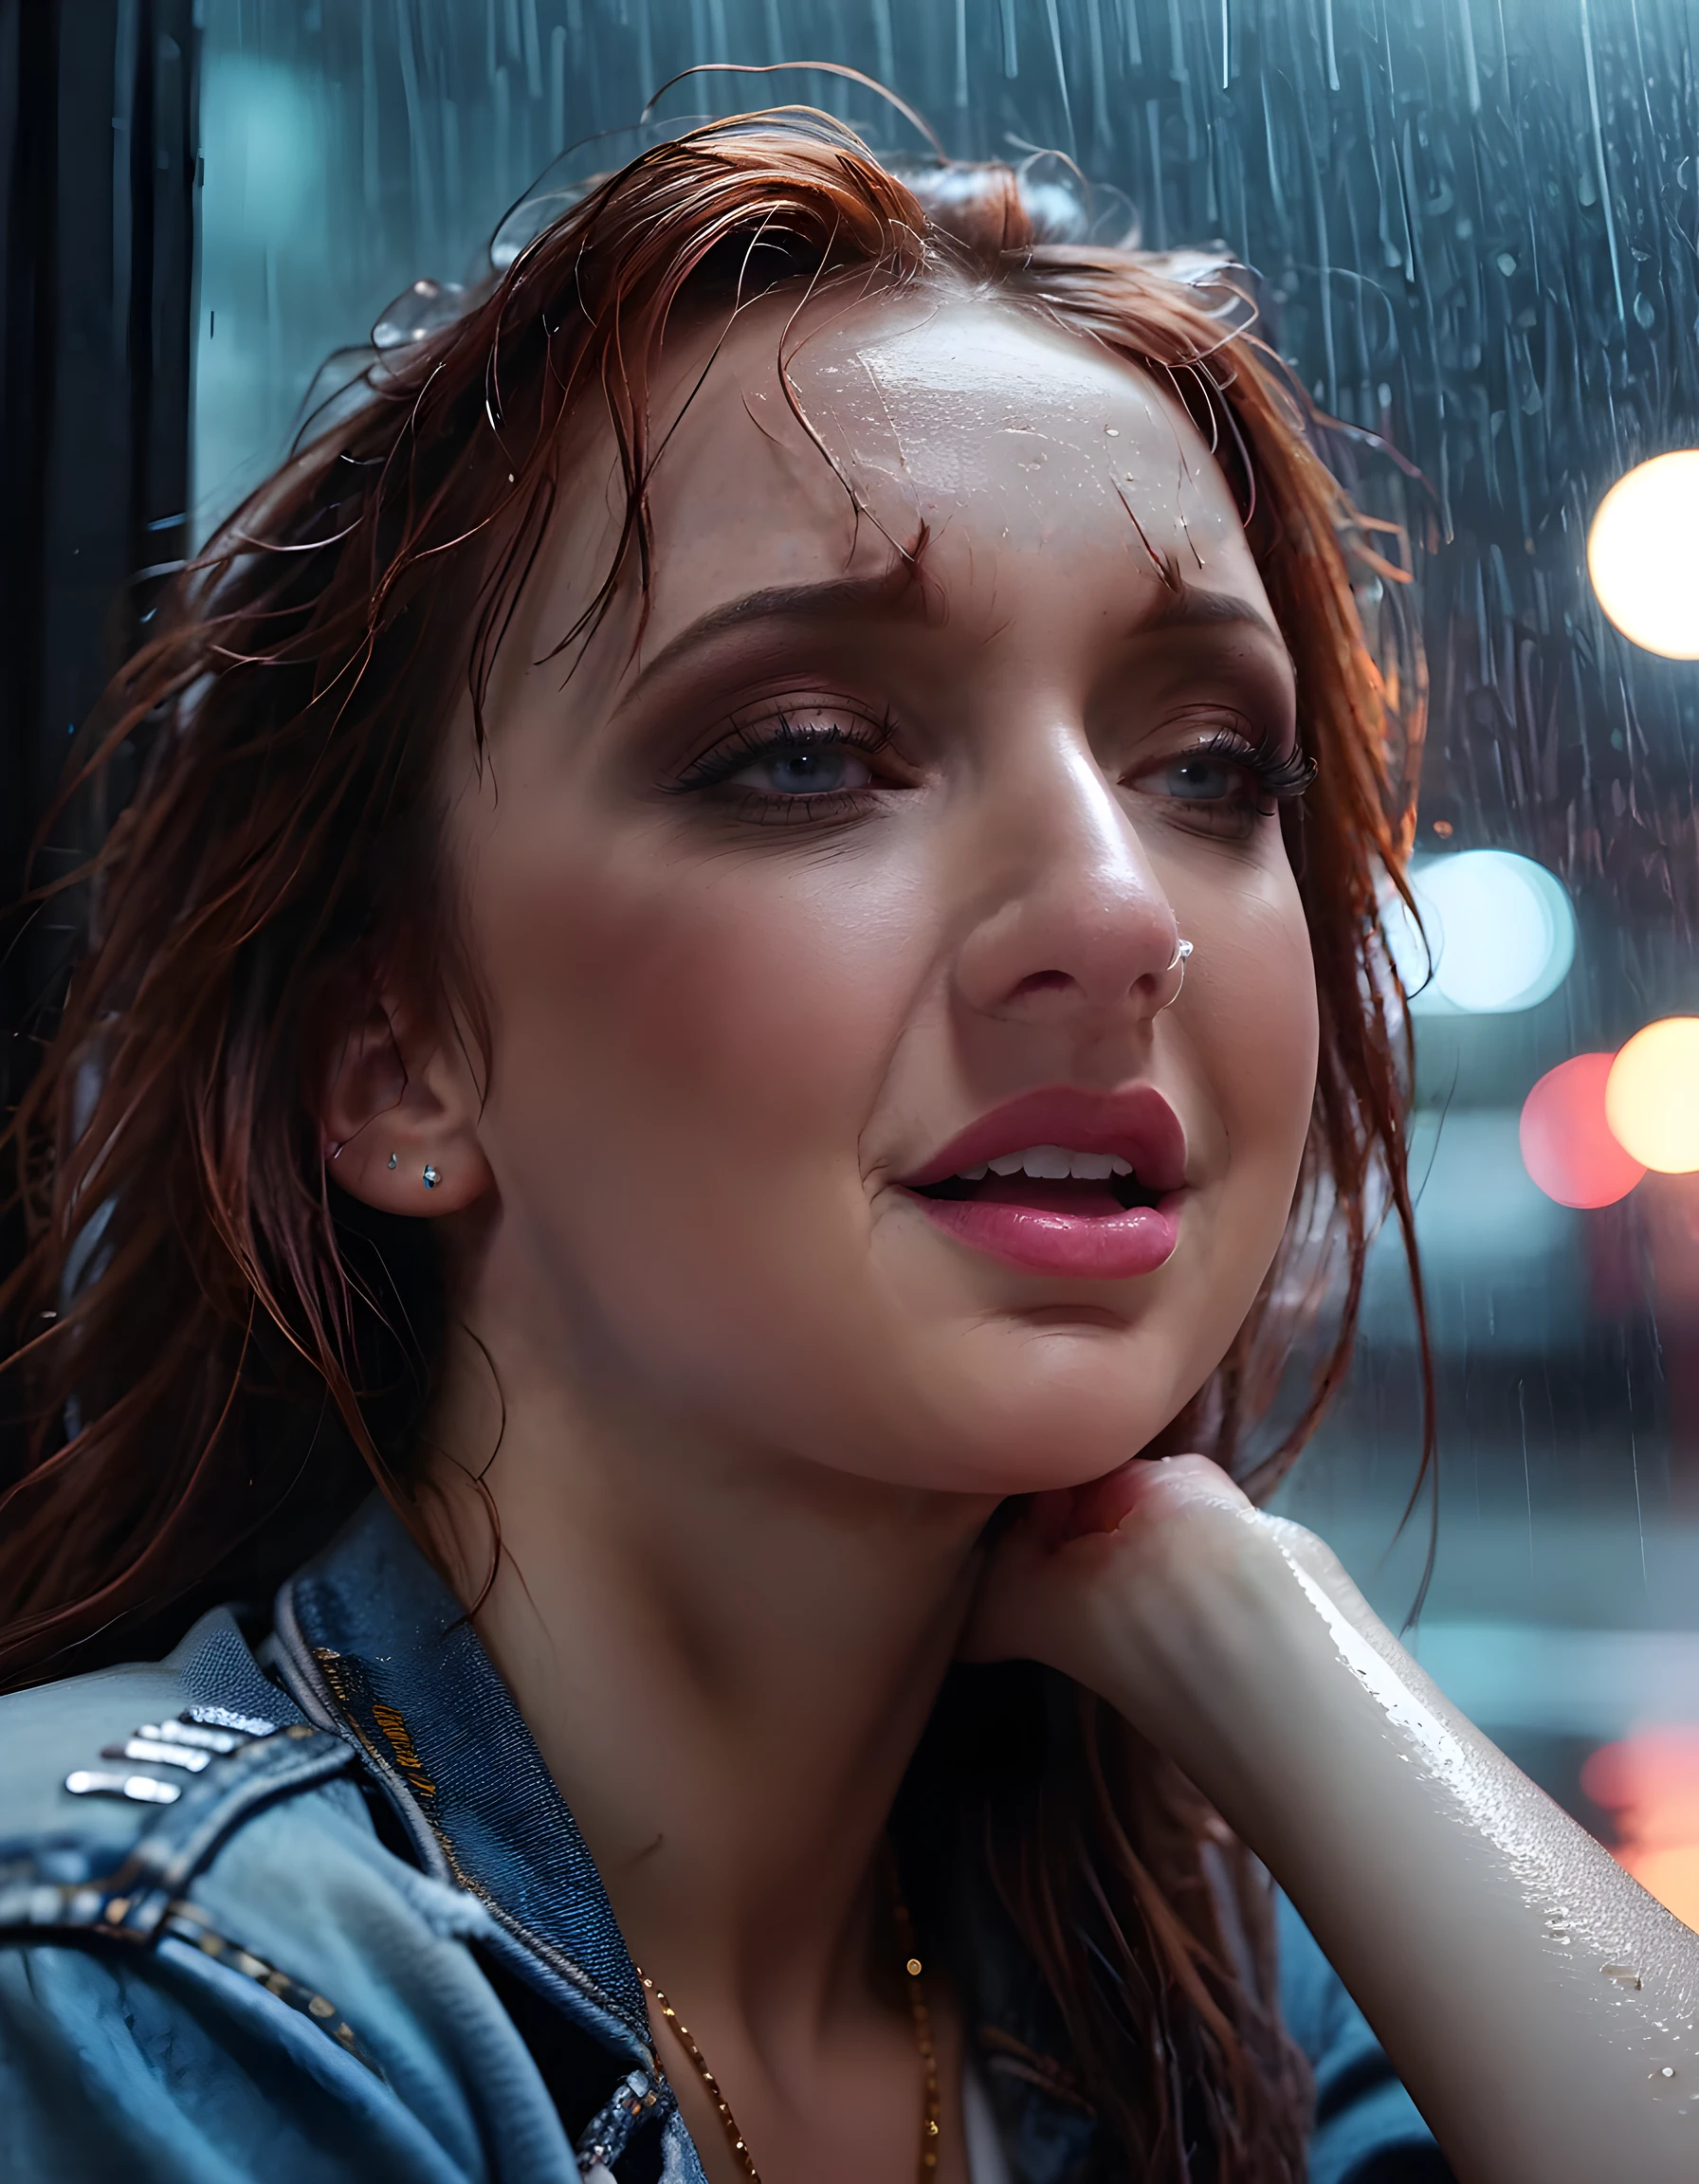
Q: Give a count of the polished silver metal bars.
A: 4